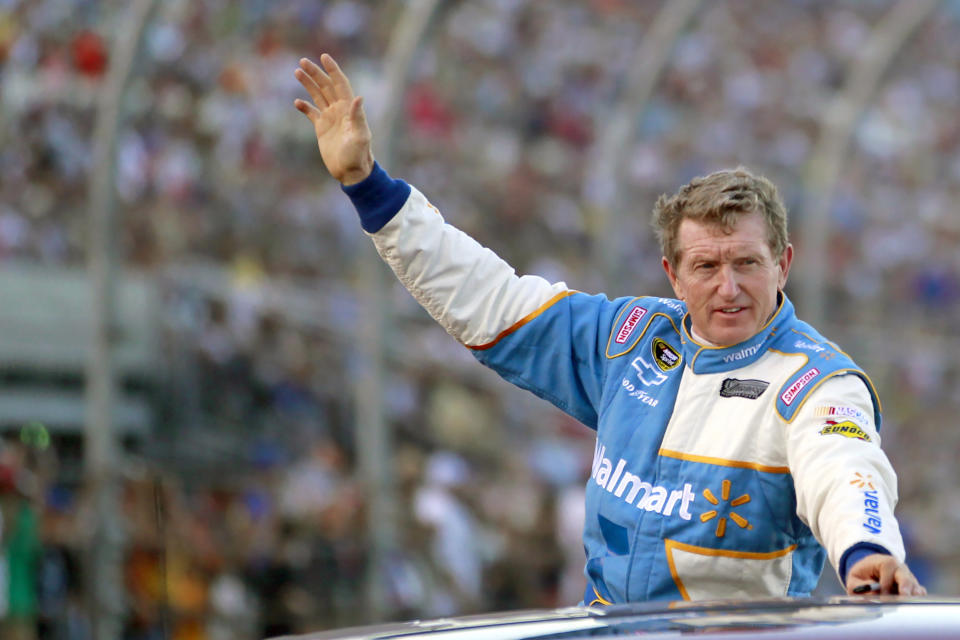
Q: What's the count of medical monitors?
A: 0